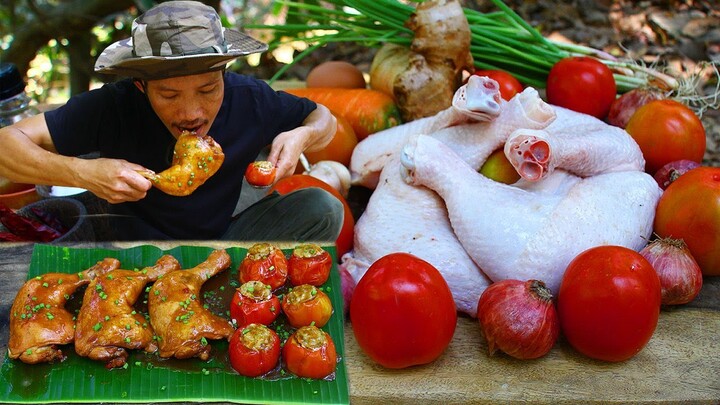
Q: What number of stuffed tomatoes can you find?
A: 7